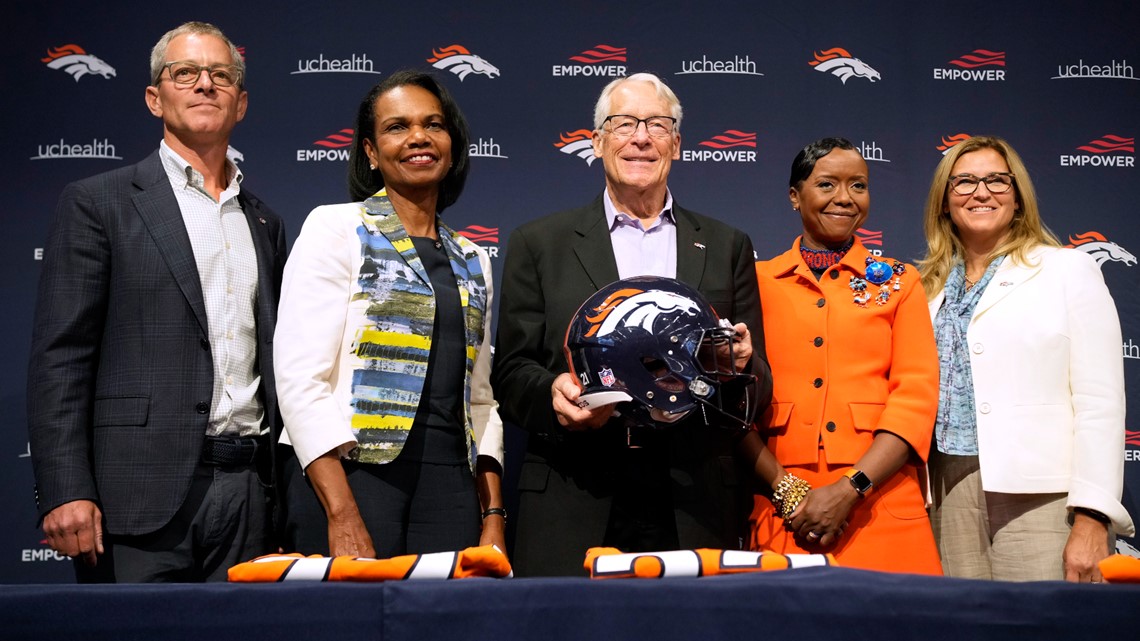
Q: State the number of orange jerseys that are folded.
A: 3